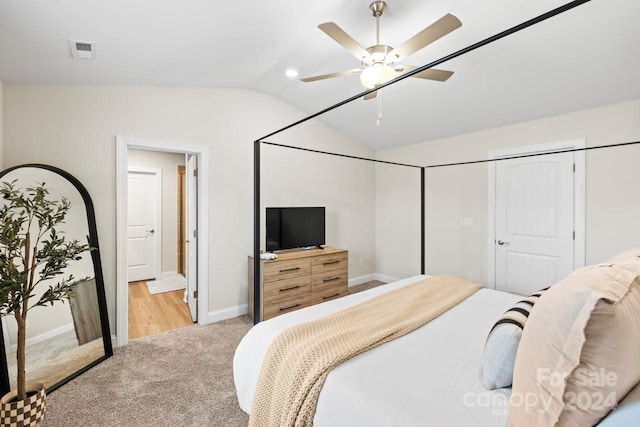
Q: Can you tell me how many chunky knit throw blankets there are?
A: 1